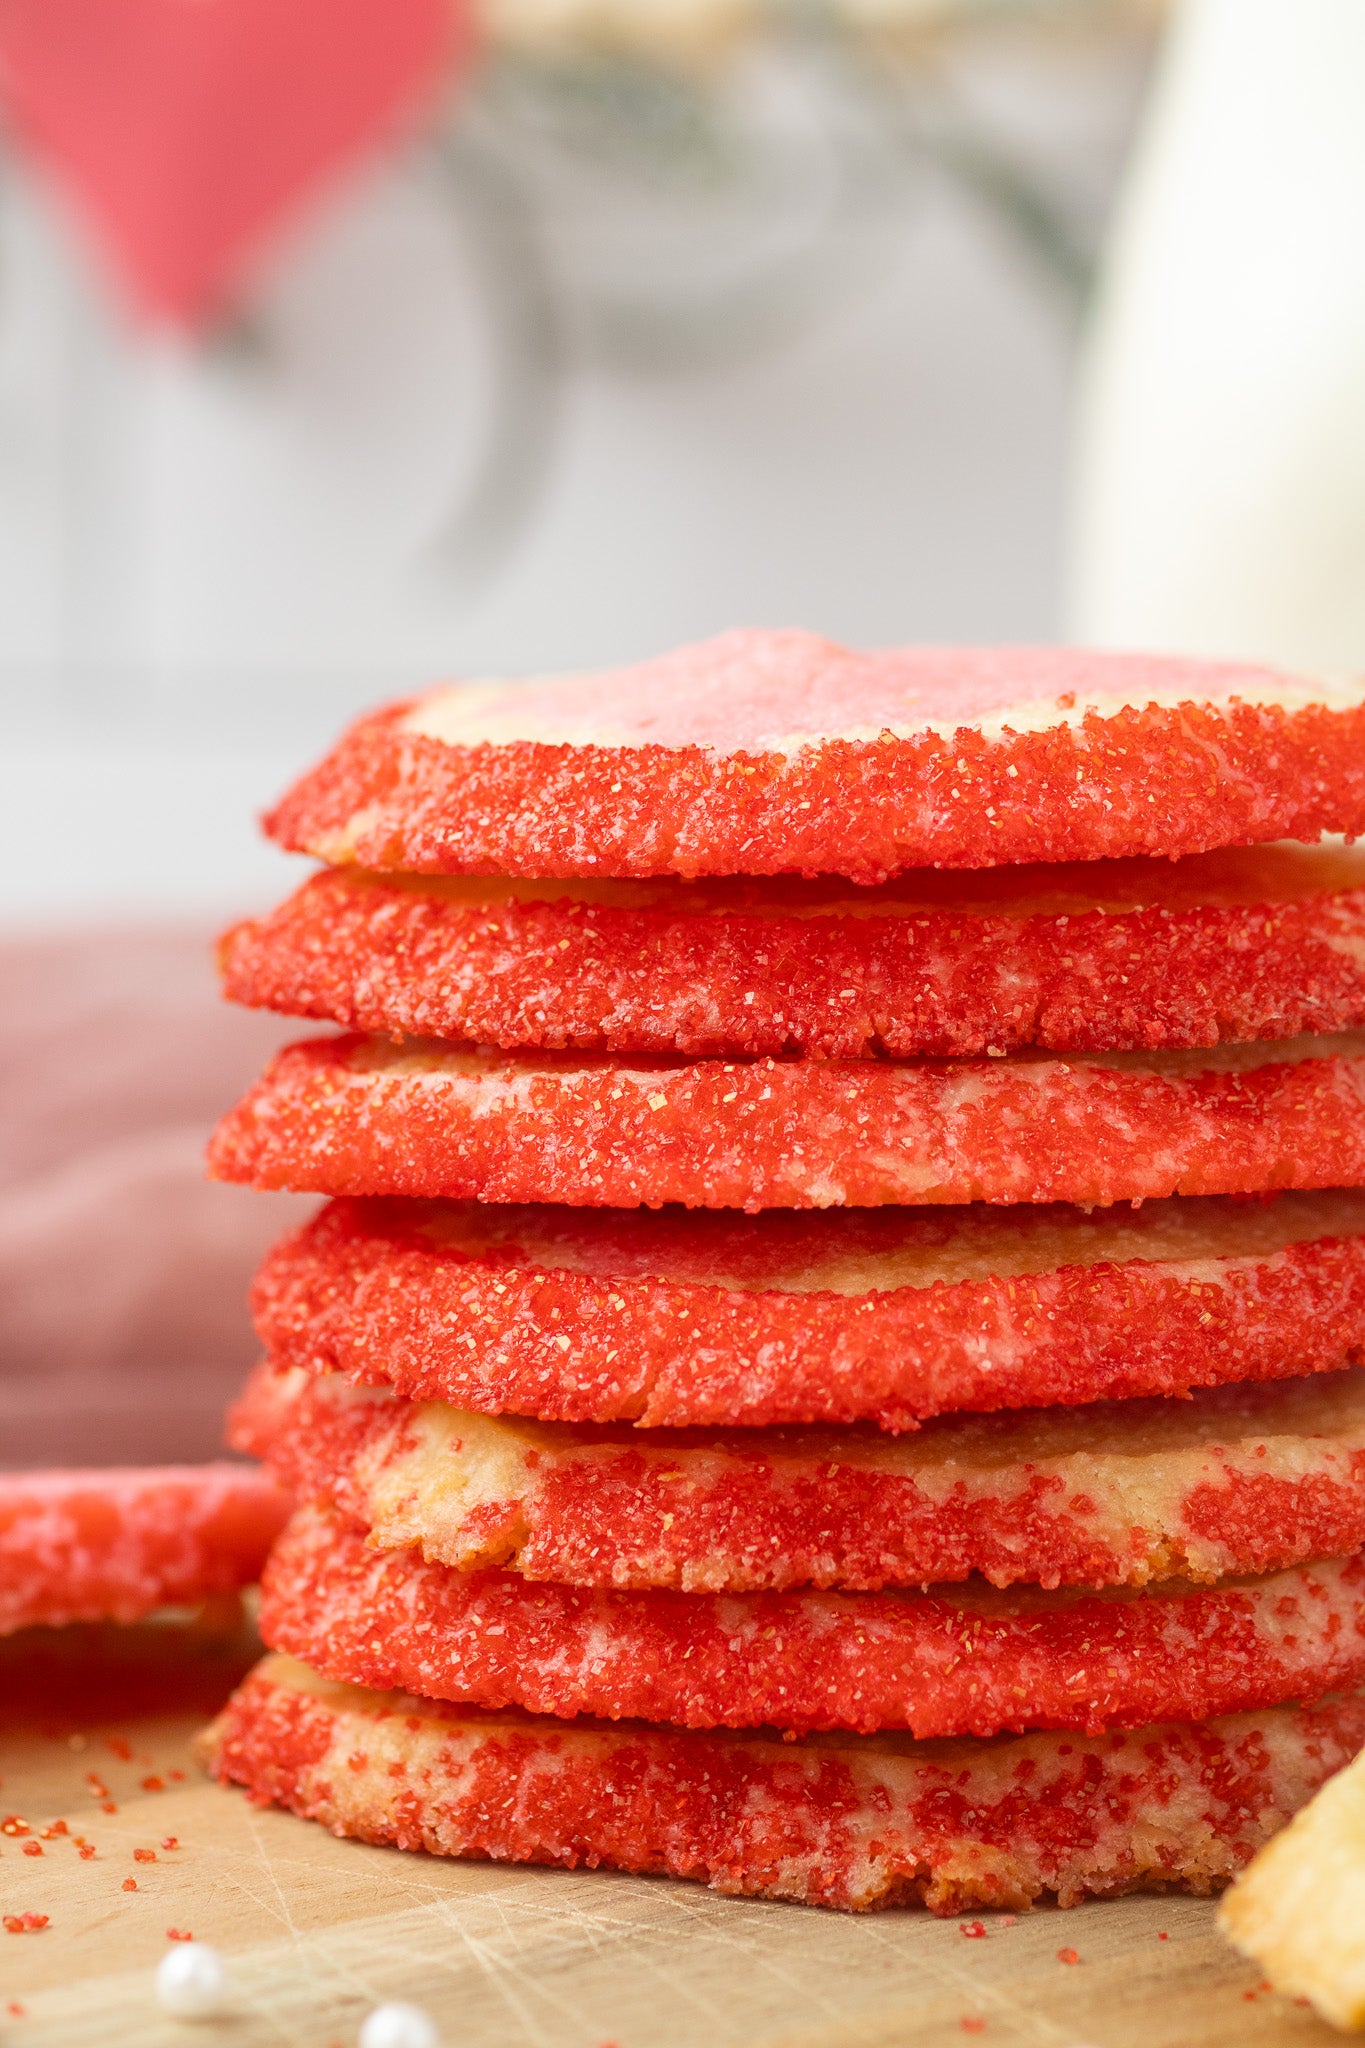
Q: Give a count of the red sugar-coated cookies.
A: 8